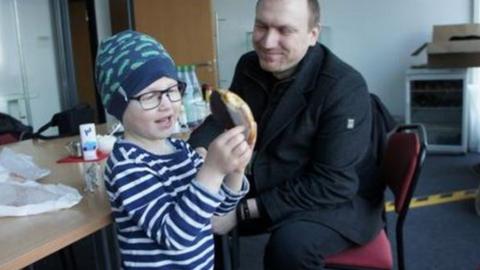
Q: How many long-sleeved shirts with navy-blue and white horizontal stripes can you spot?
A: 1